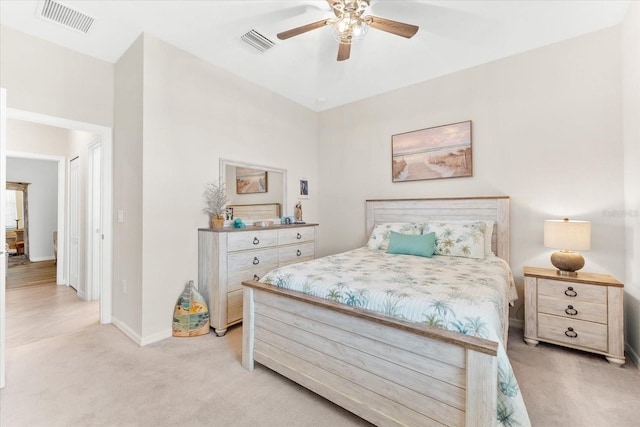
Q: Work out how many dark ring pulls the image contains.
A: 8